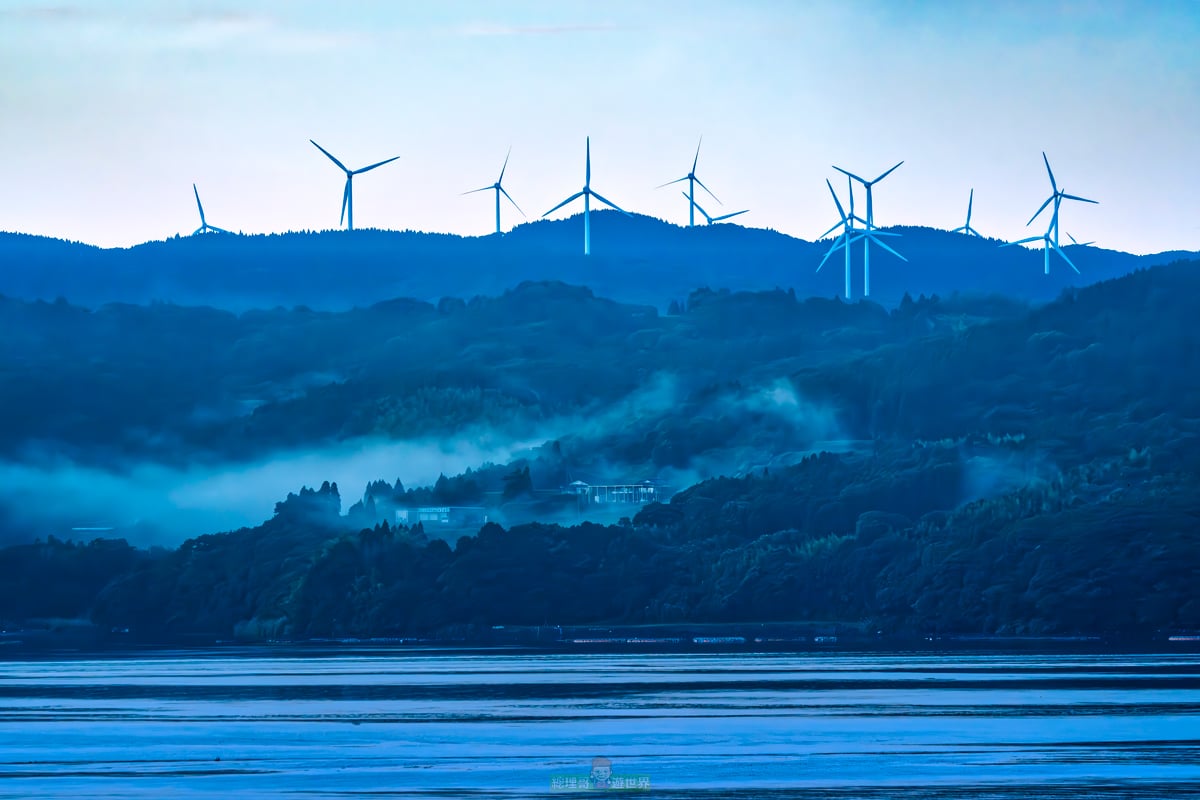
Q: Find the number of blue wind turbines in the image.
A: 14